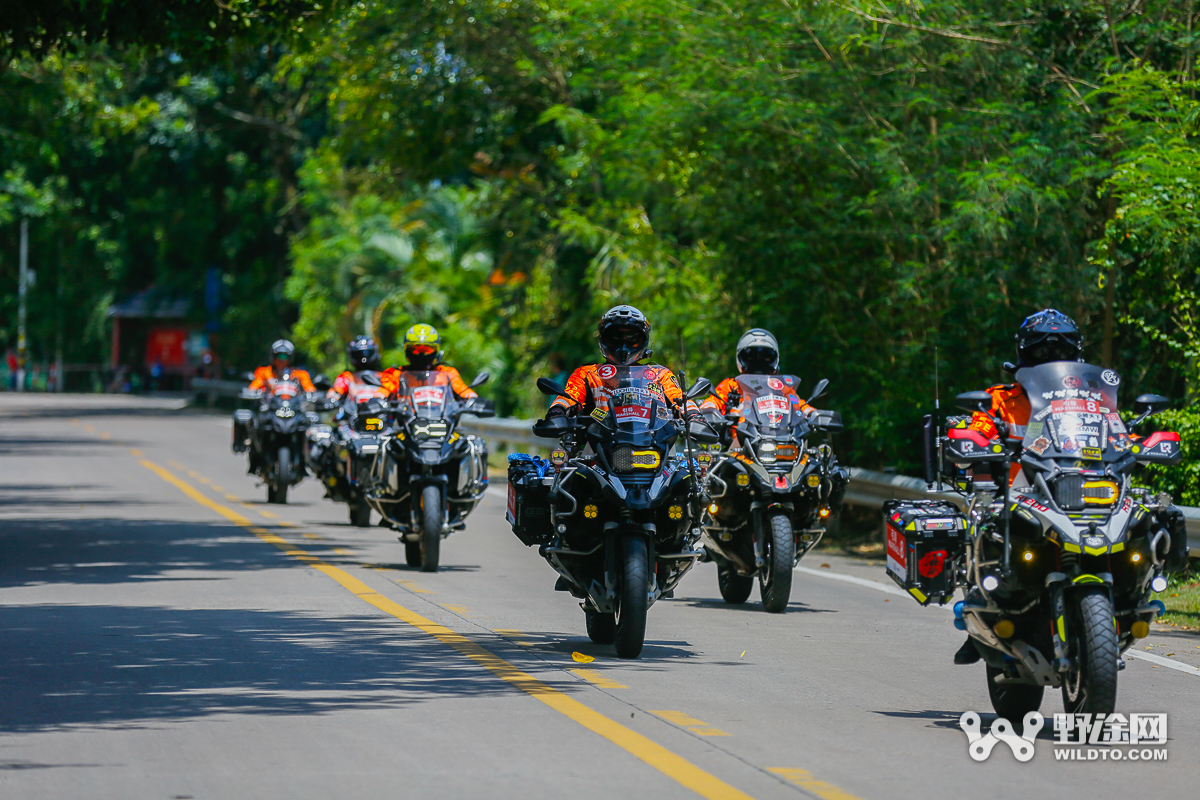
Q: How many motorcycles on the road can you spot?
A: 6